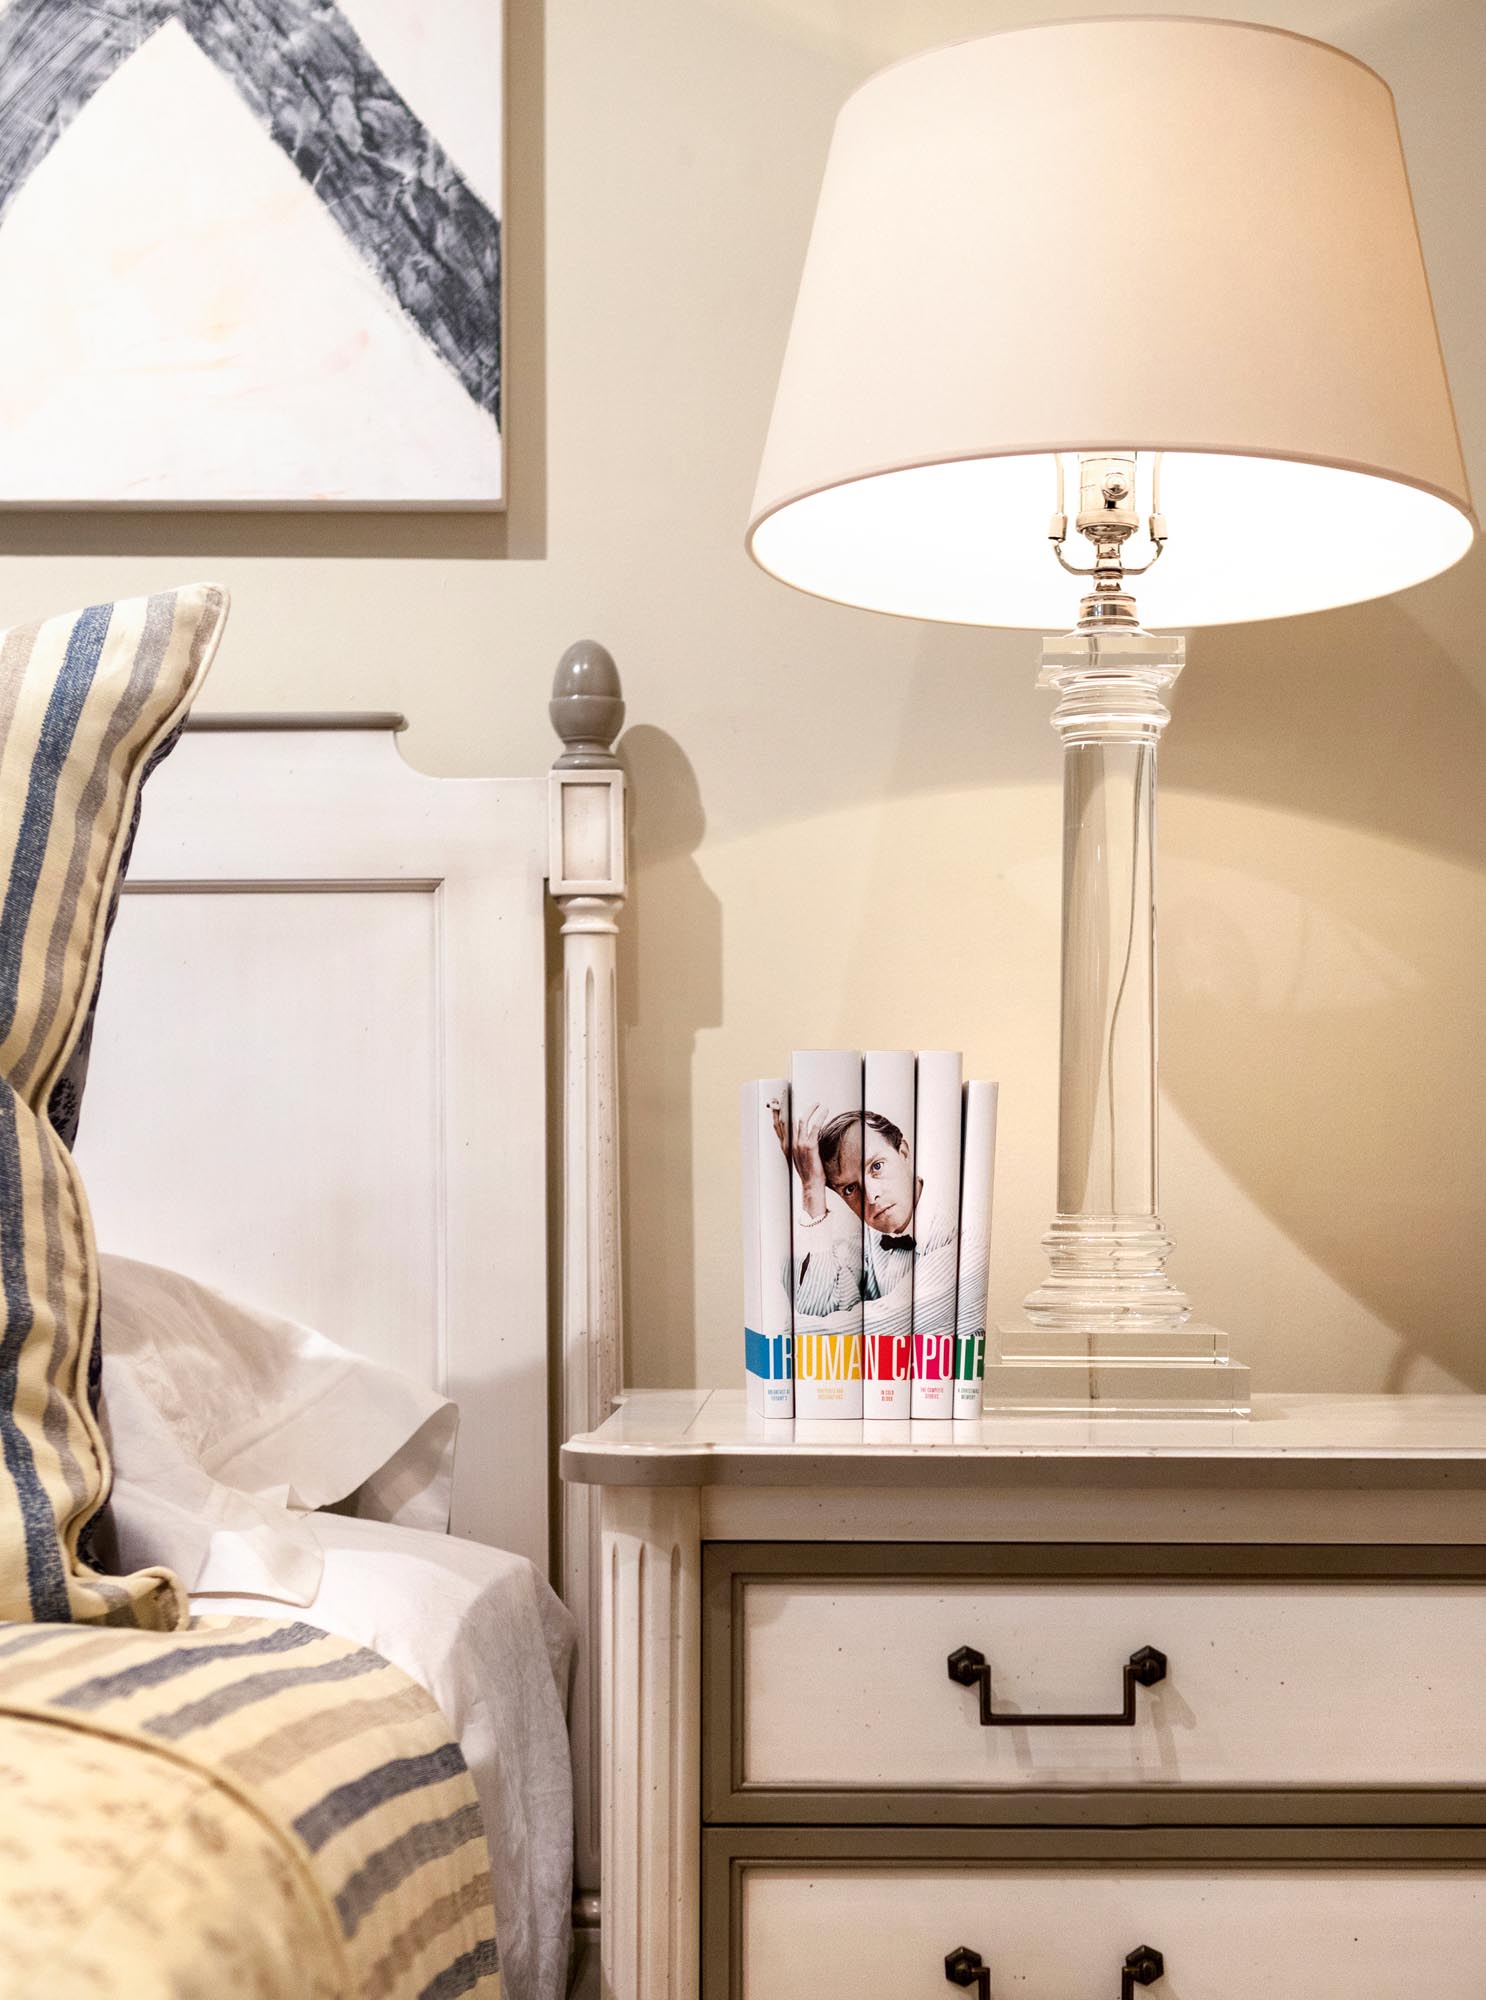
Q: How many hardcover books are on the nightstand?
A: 5